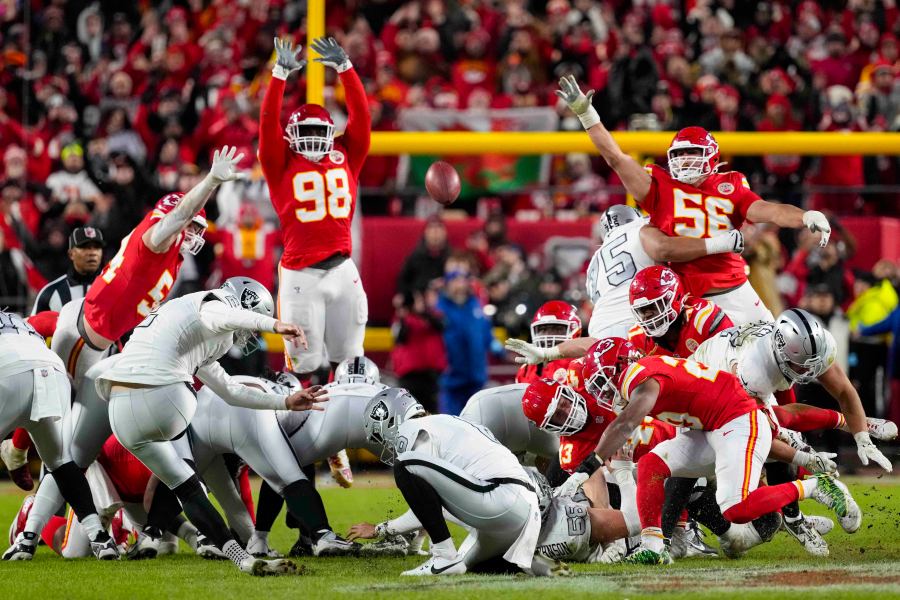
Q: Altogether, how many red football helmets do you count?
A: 7